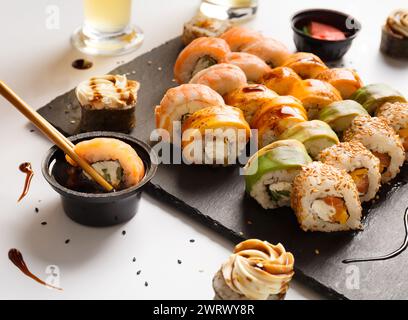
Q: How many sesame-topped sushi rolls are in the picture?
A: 4